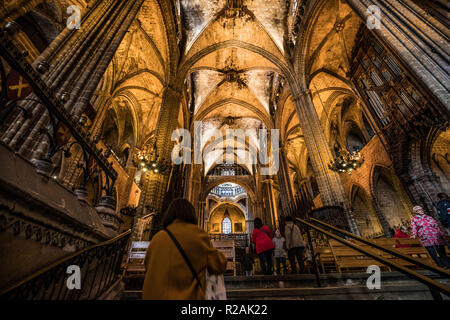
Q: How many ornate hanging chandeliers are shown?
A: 2